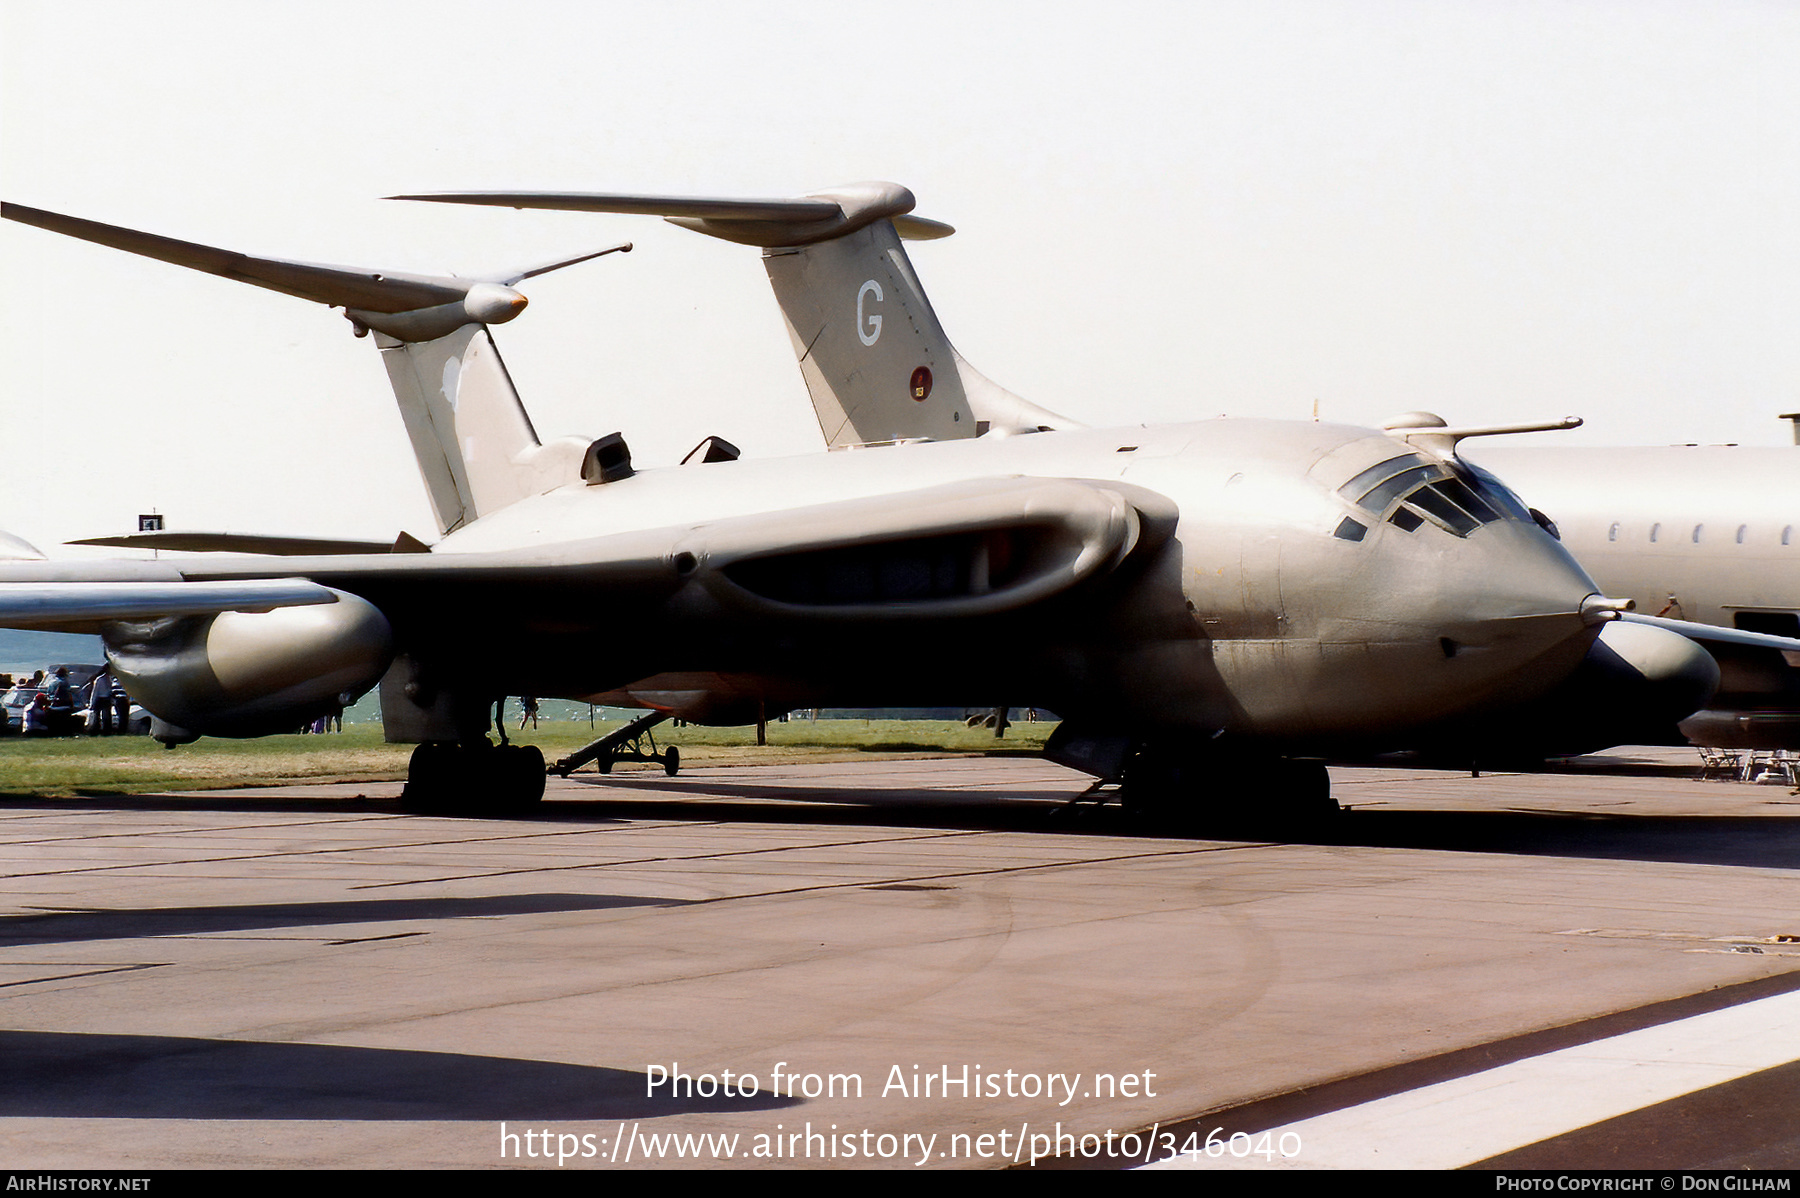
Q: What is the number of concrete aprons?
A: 1